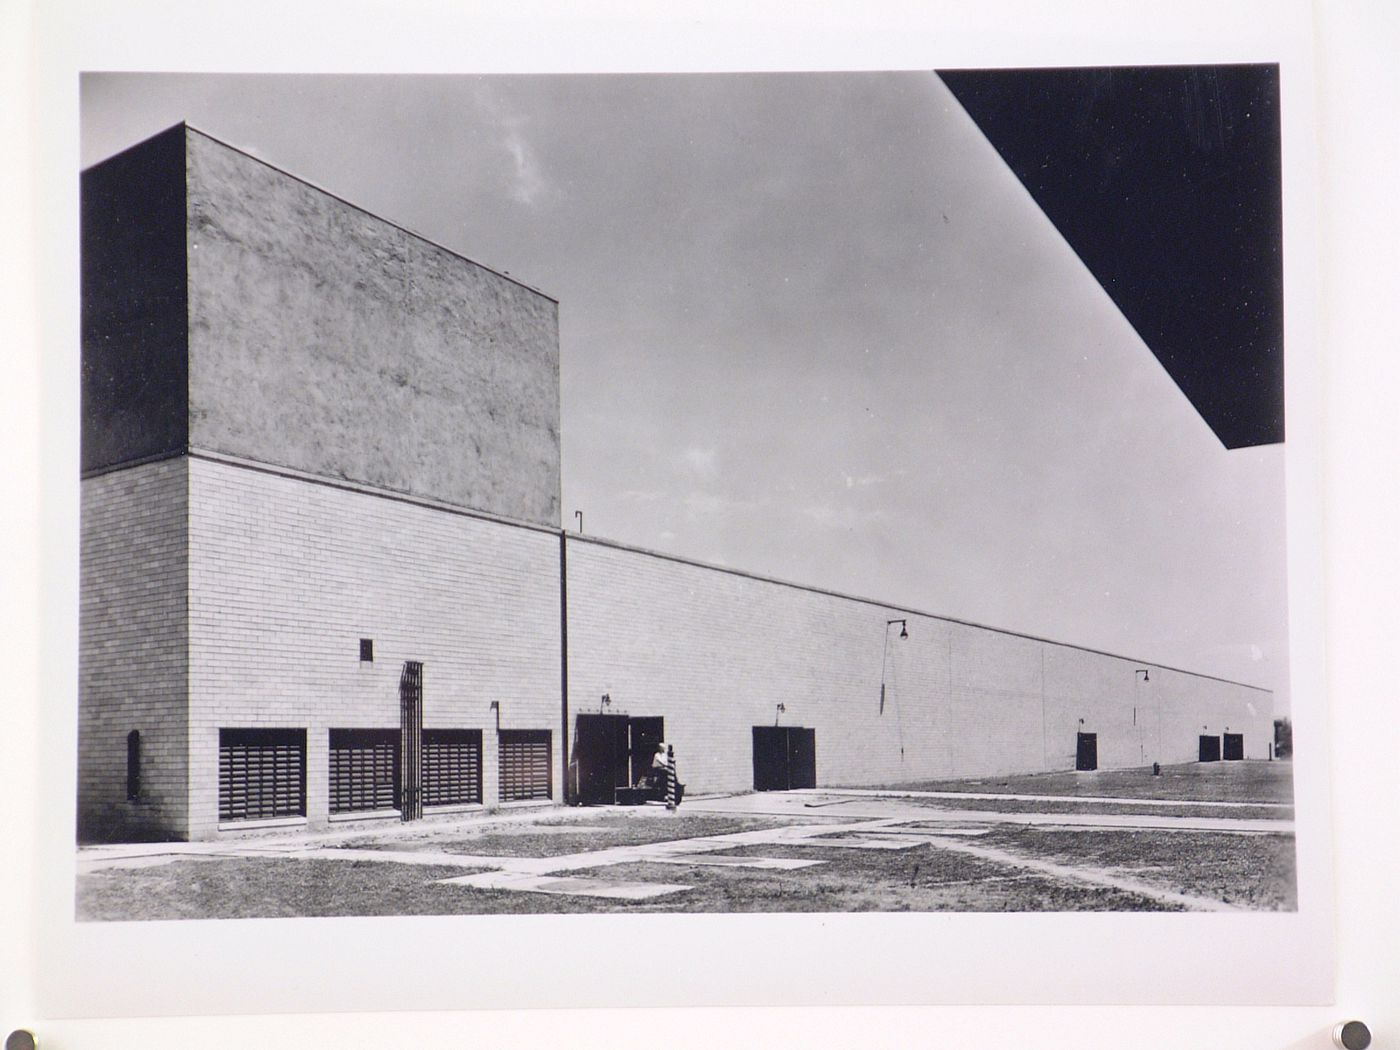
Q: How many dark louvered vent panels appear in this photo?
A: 4